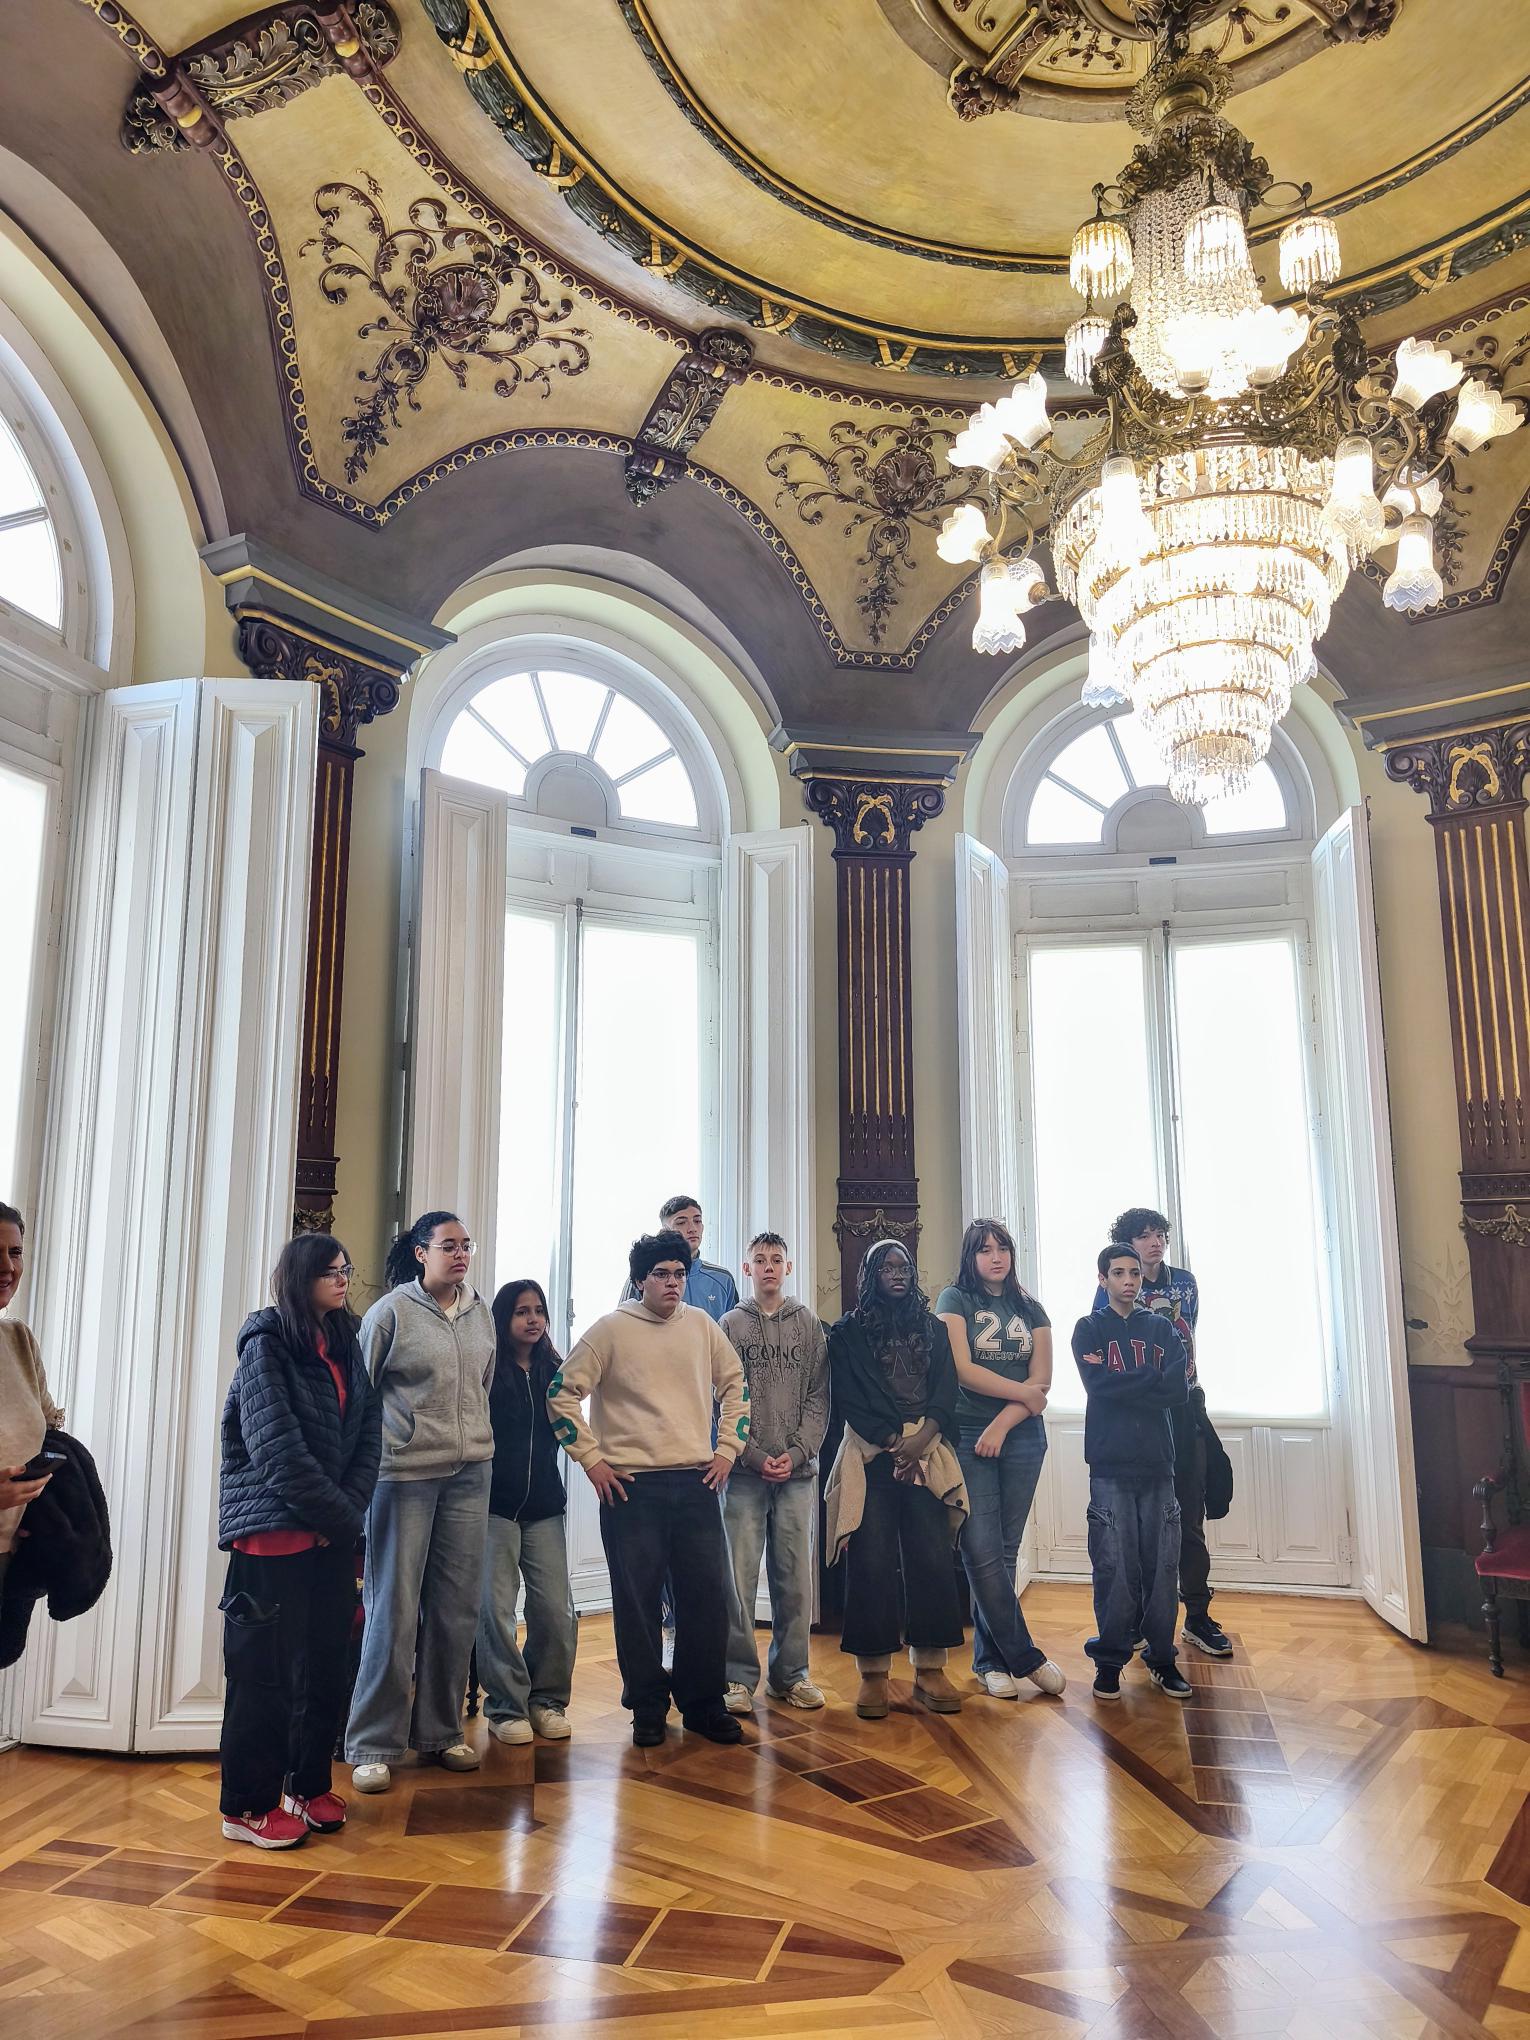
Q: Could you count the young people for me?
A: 10